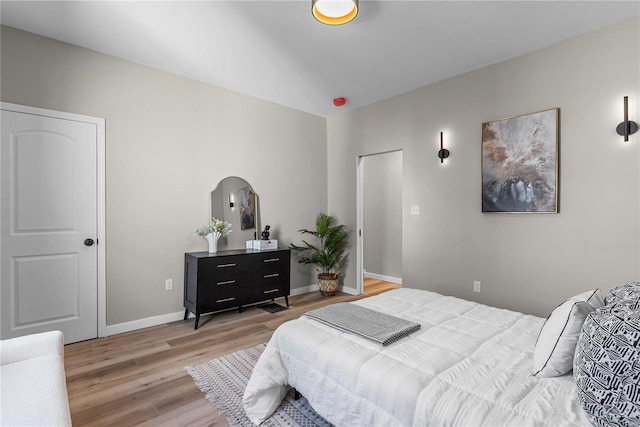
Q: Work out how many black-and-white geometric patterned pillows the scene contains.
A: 2